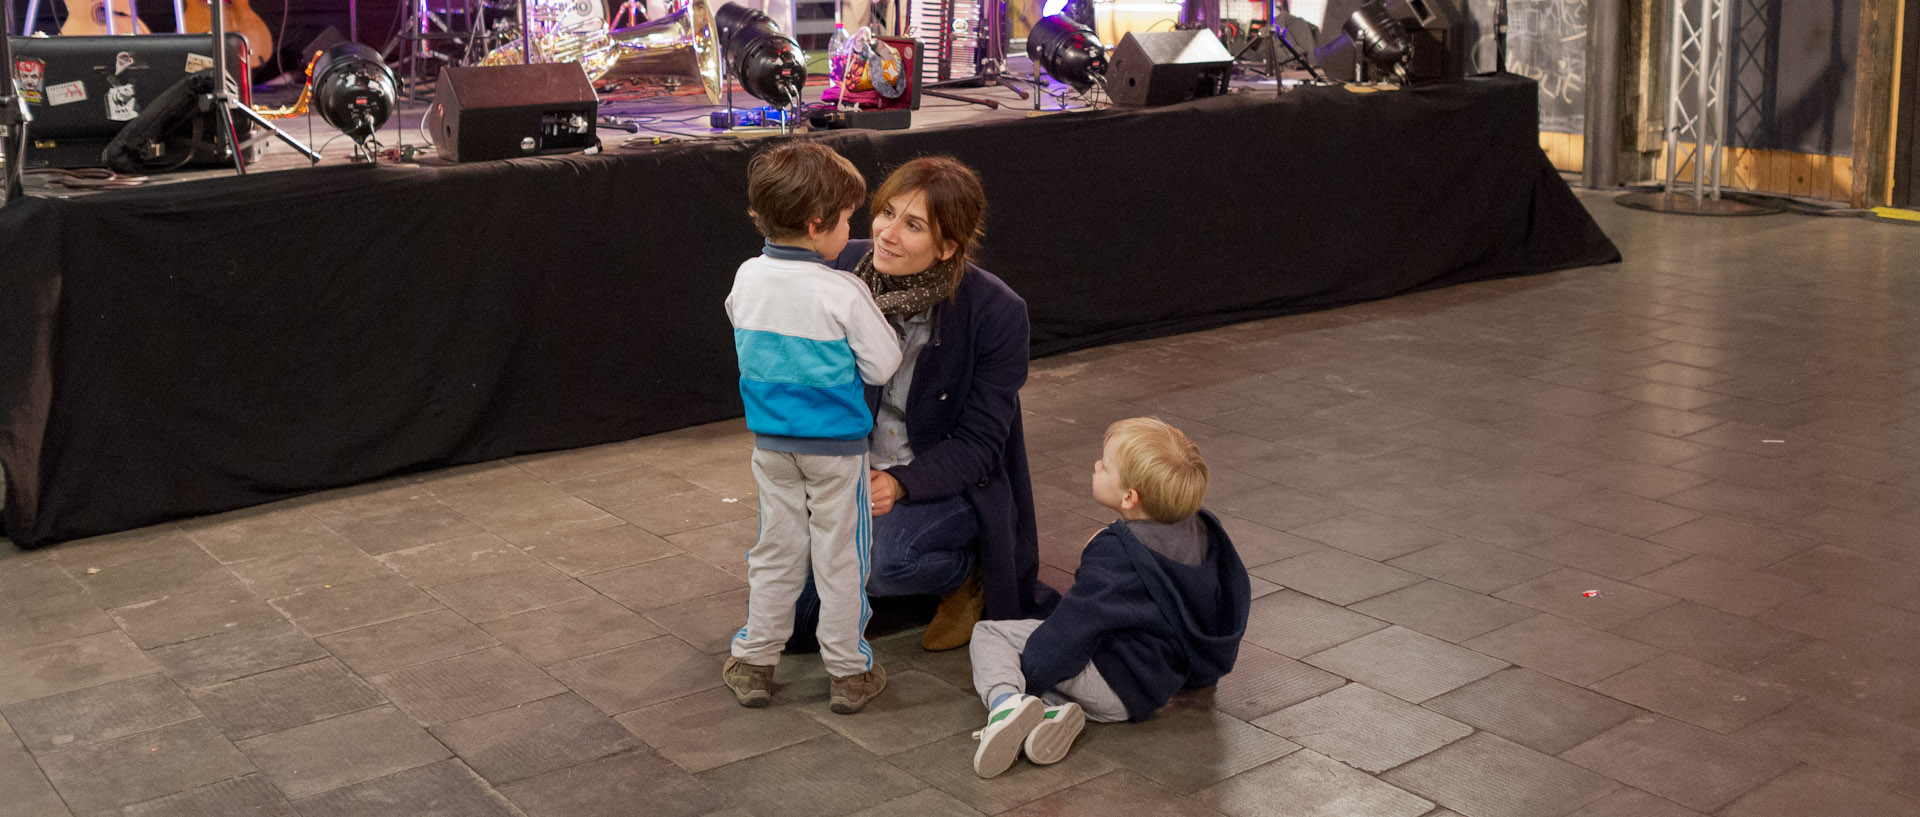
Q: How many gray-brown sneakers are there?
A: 2